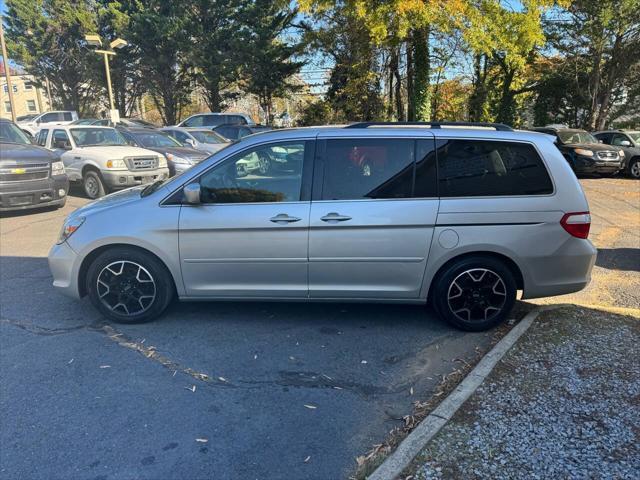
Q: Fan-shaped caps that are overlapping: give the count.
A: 0